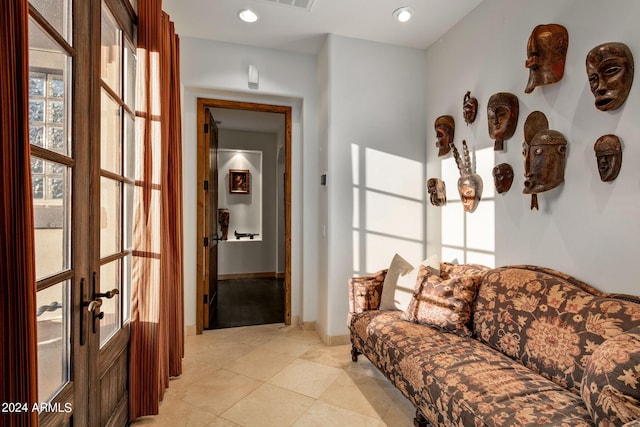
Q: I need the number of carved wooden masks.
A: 10